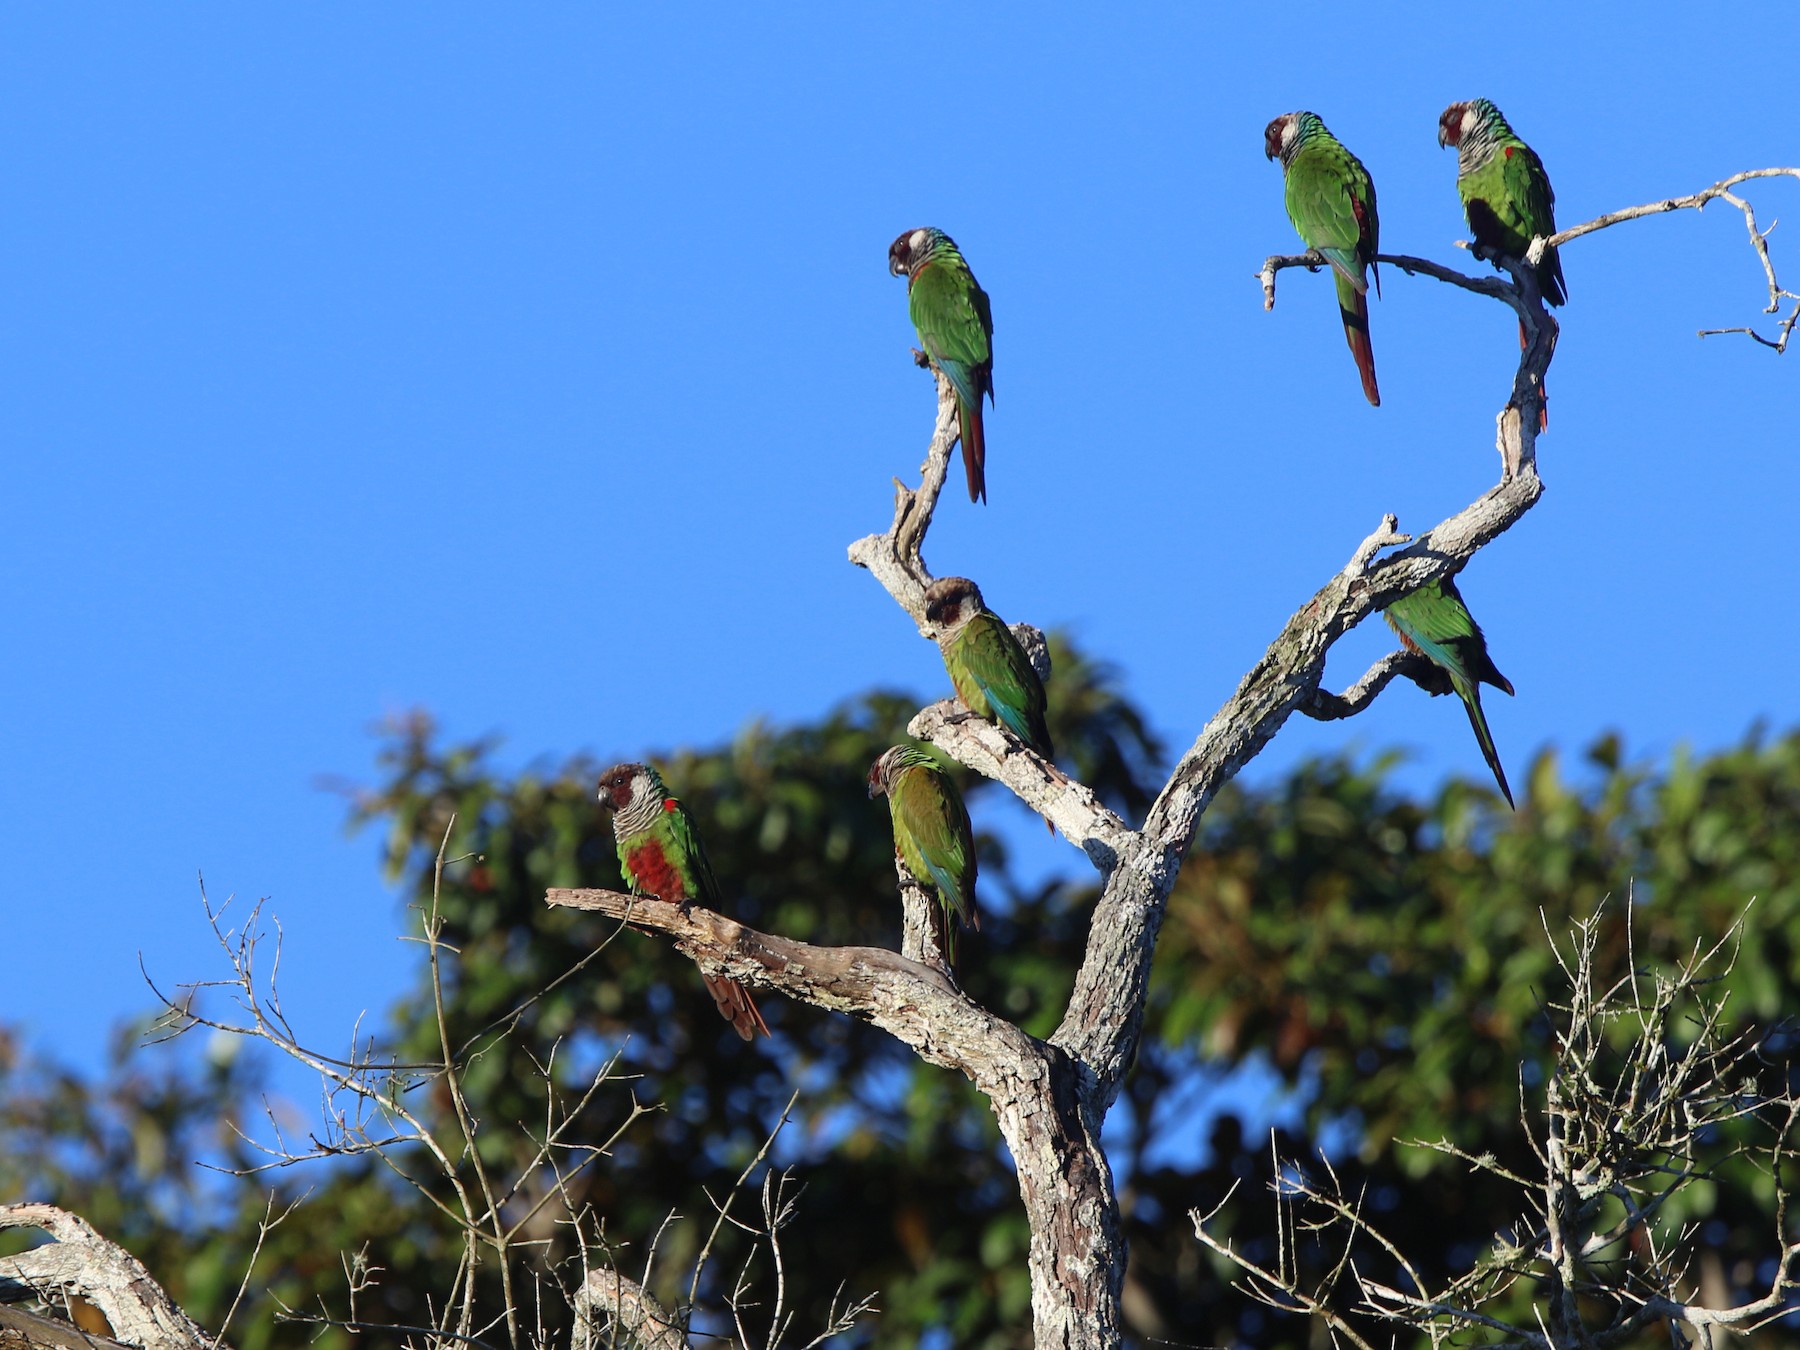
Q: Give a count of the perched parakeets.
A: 7